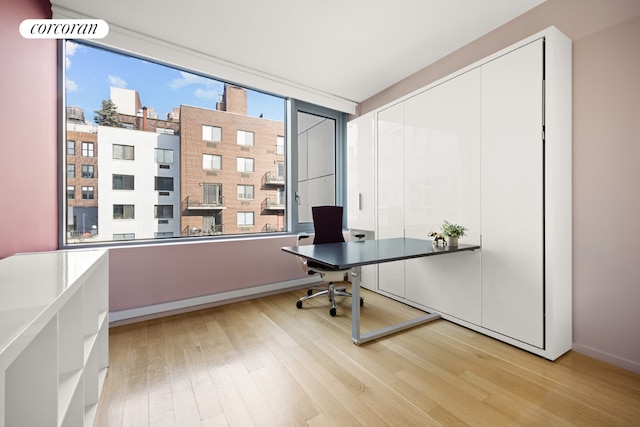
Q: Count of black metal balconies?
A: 5